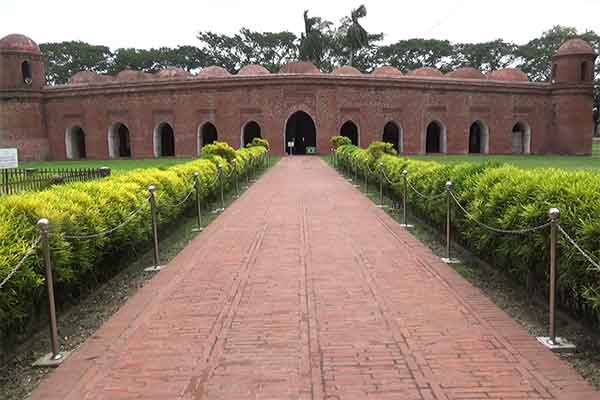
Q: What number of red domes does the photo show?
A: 13